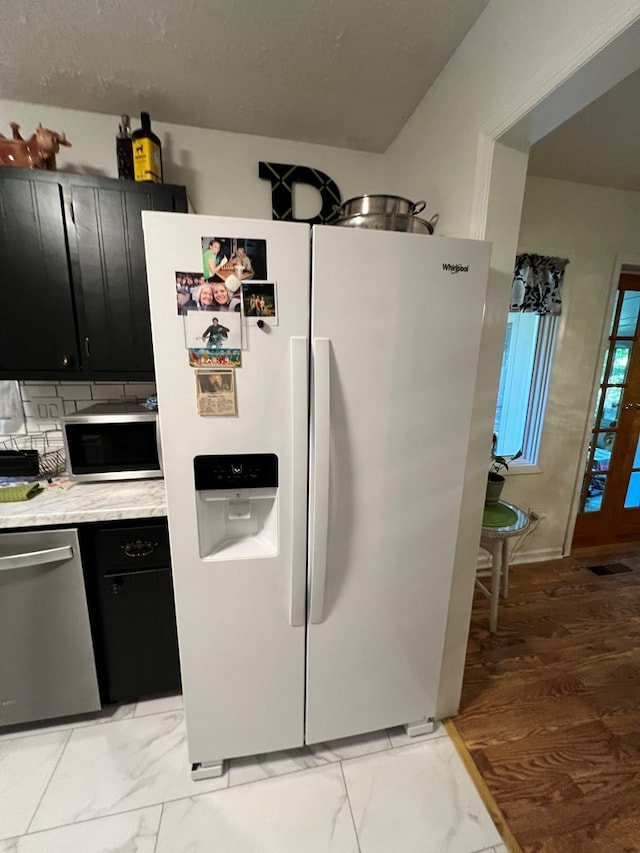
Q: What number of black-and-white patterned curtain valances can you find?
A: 1